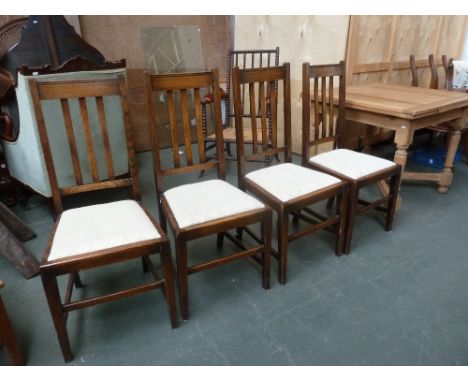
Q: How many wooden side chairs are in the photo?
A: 4